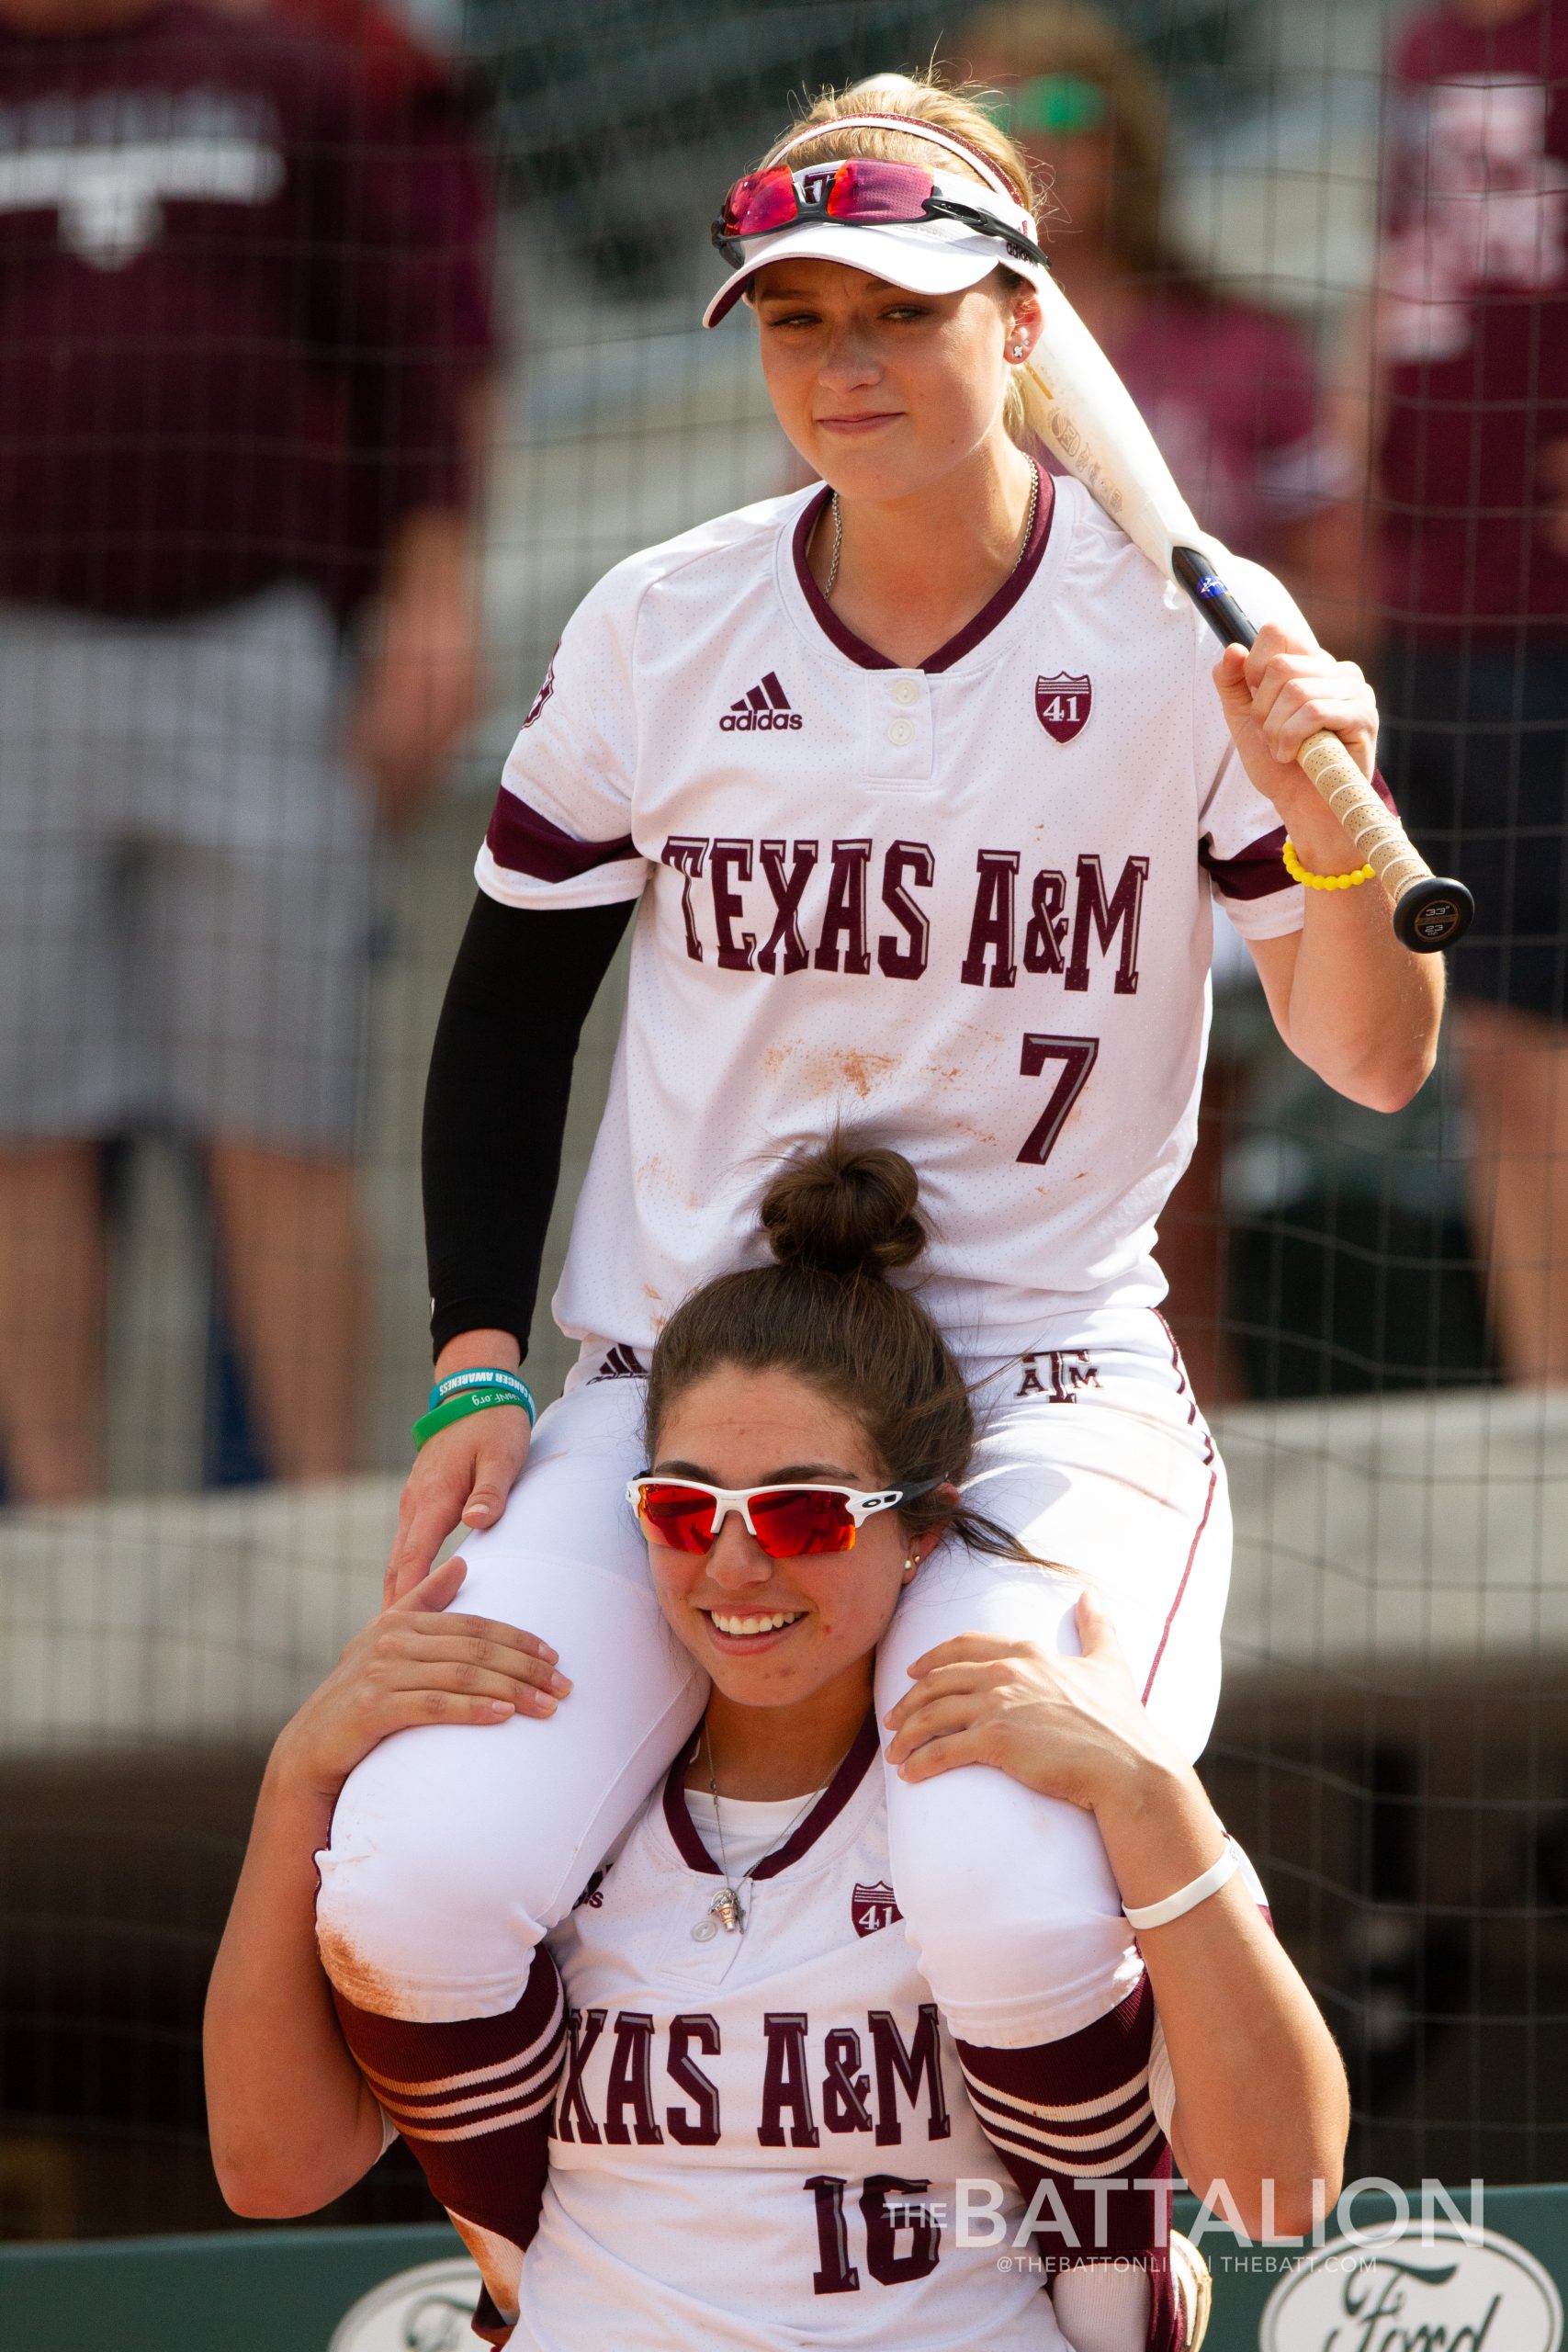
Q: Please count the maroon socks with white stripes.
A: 2